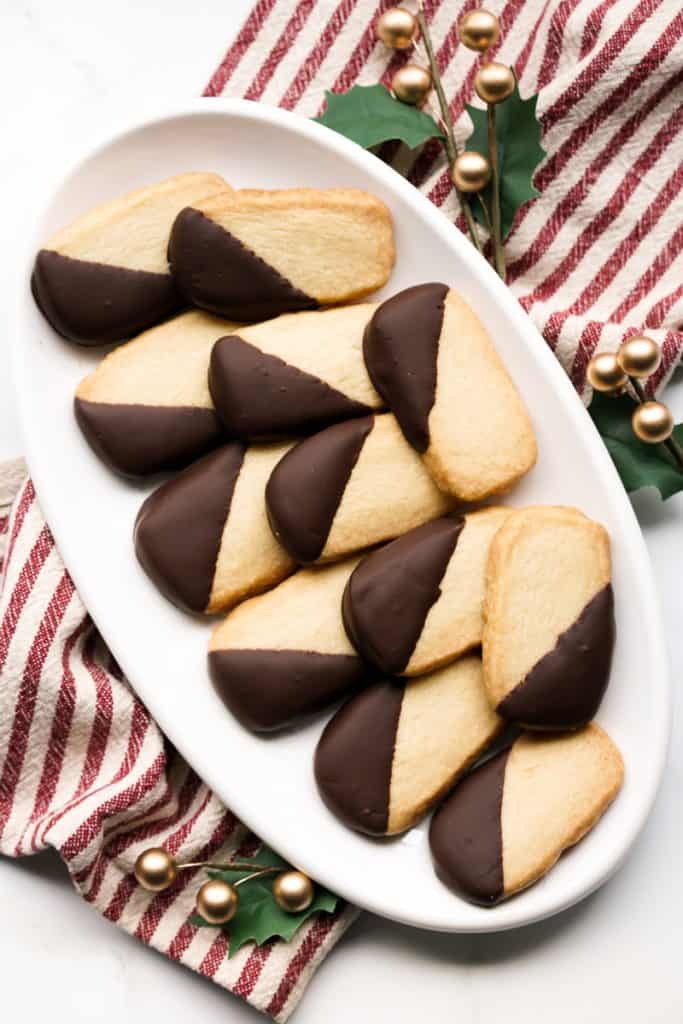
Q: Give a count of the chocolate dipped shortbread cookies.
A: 12